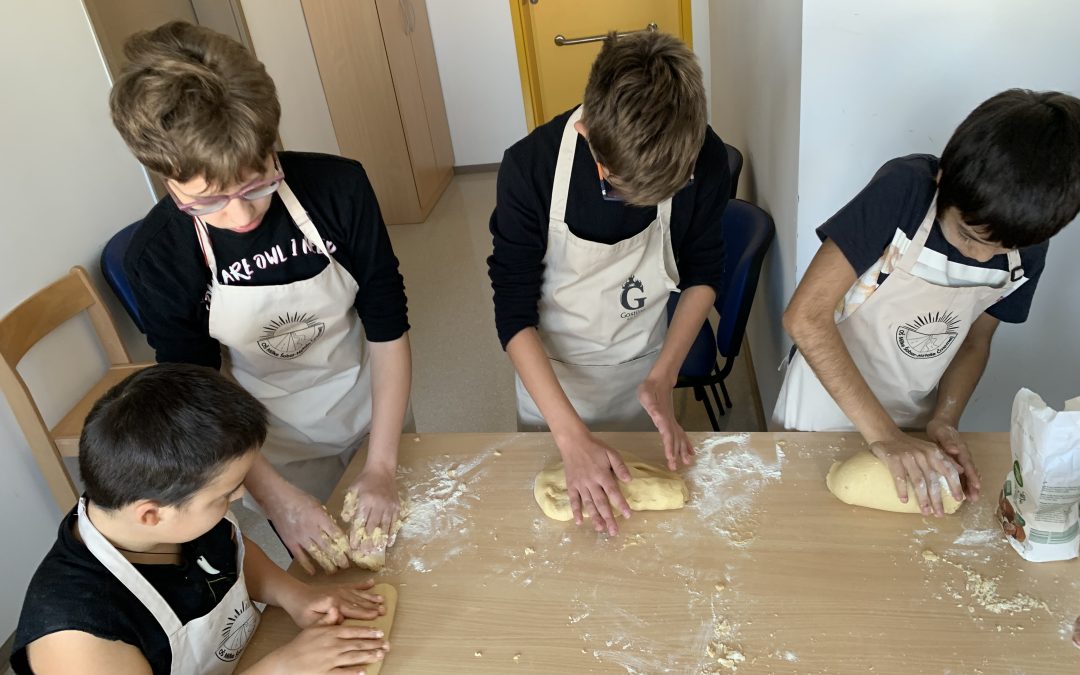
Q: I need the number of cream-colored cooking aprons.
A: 4